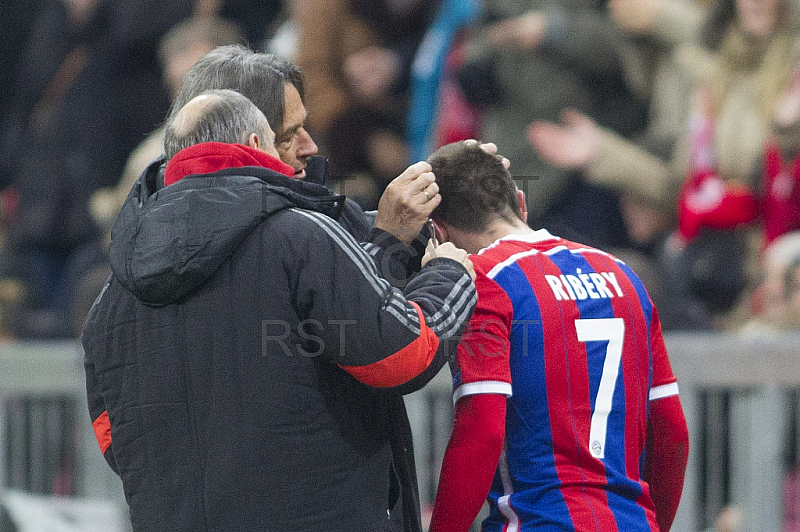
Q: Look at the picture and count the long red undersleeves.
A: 2